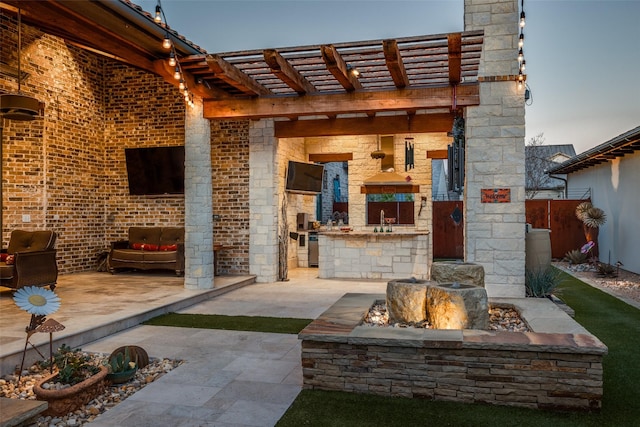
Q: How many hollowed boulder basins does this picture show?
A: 3